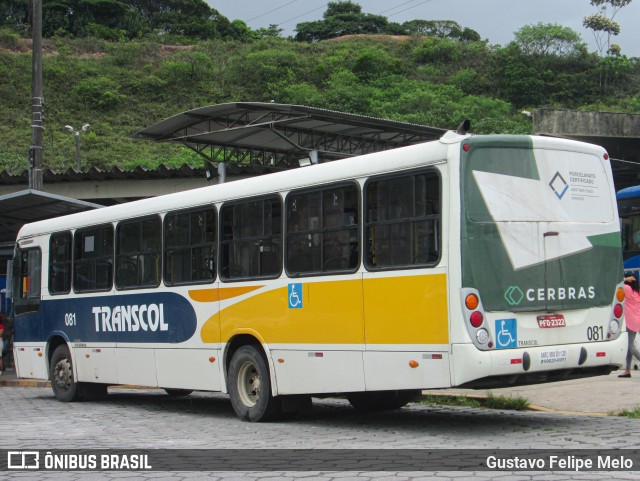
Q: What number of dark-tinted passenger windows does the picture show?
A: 7